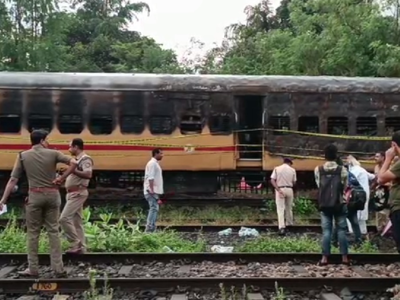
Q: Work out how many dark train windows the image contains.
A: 13